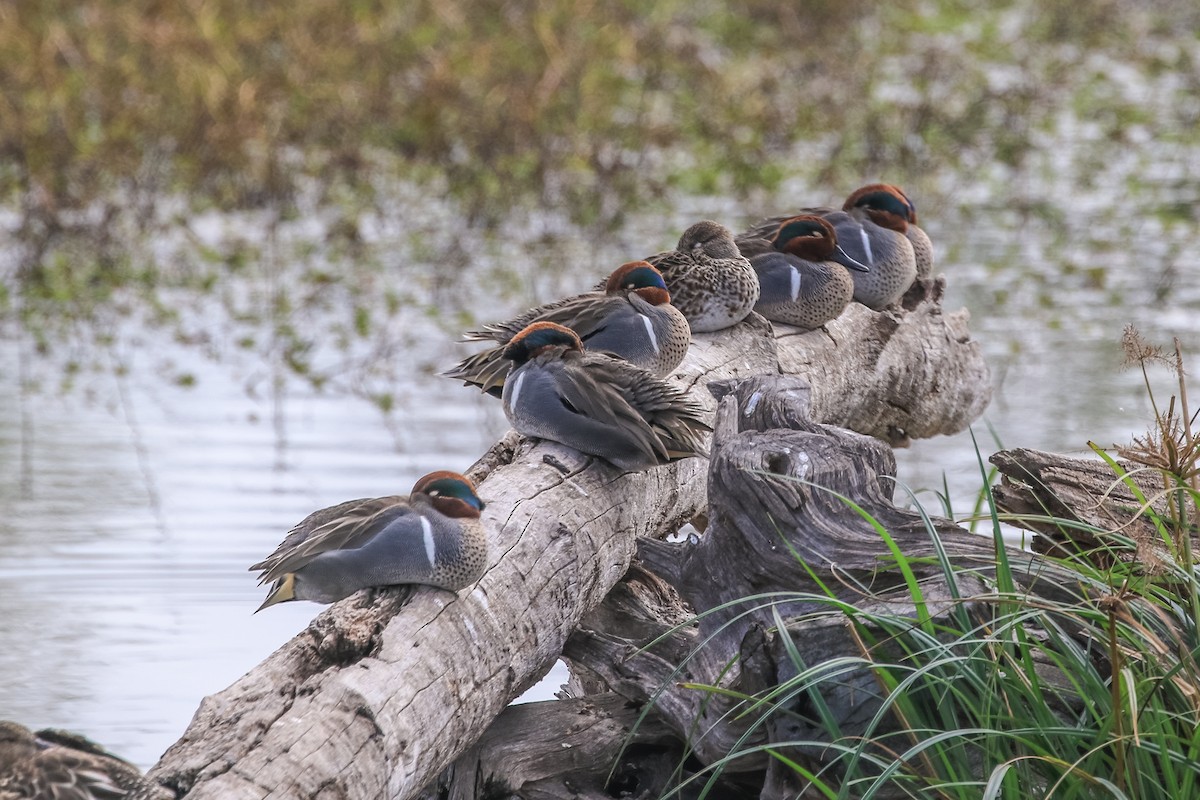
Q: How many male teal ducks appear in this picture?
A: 6